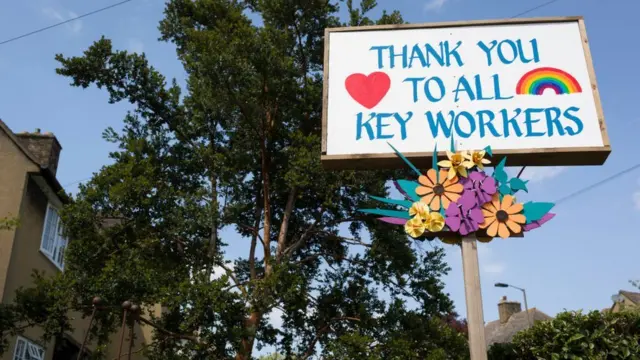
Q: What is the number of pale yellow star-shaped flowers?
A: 2